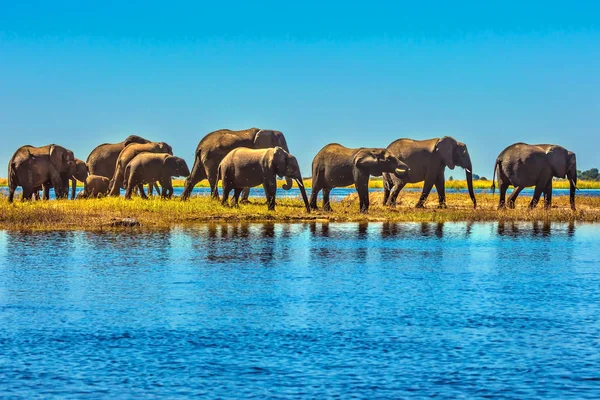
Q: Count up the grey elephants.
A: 11